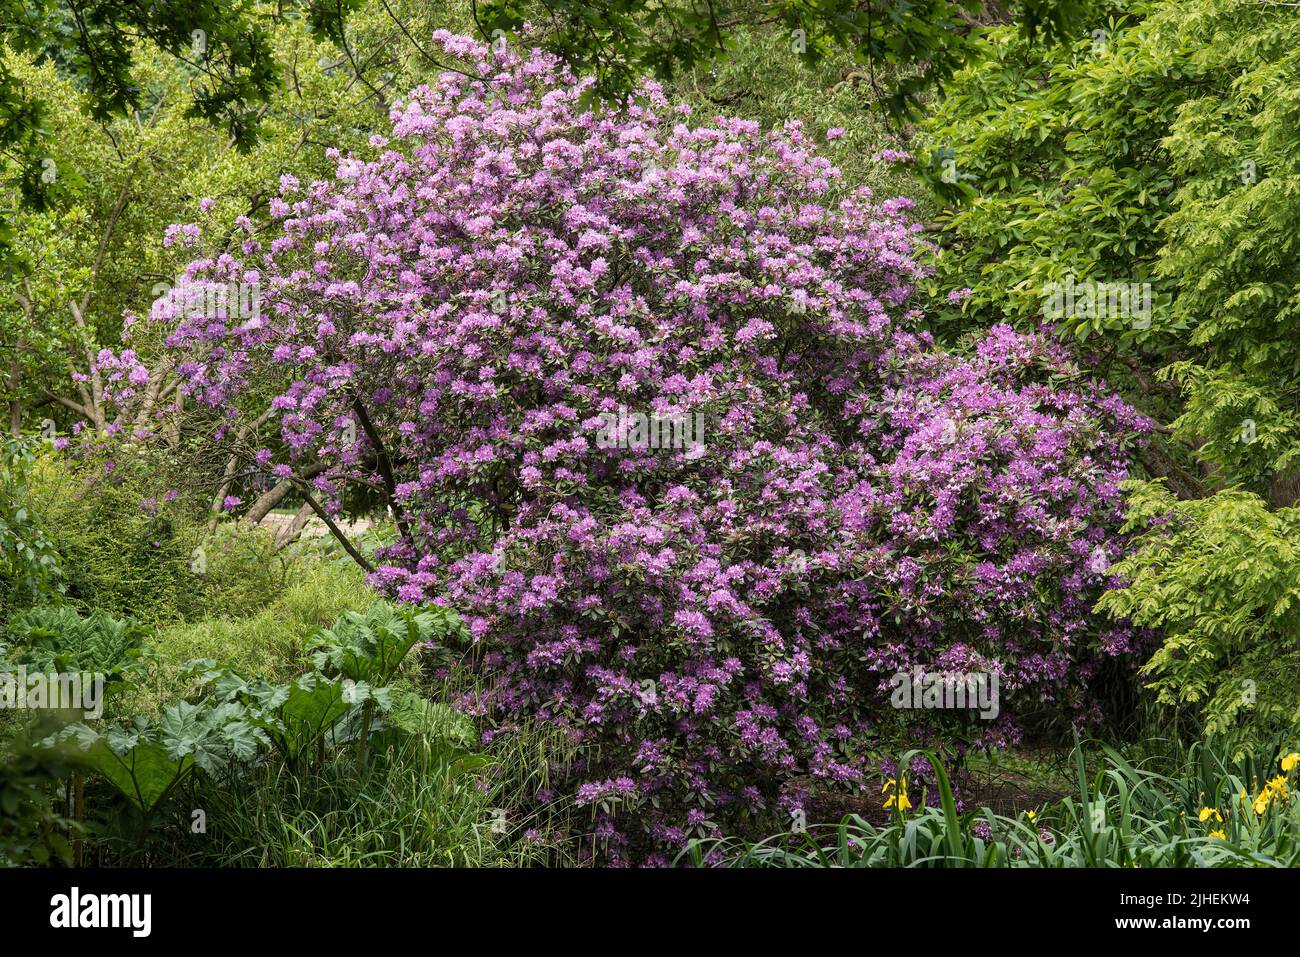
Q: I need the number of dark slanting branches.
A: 2